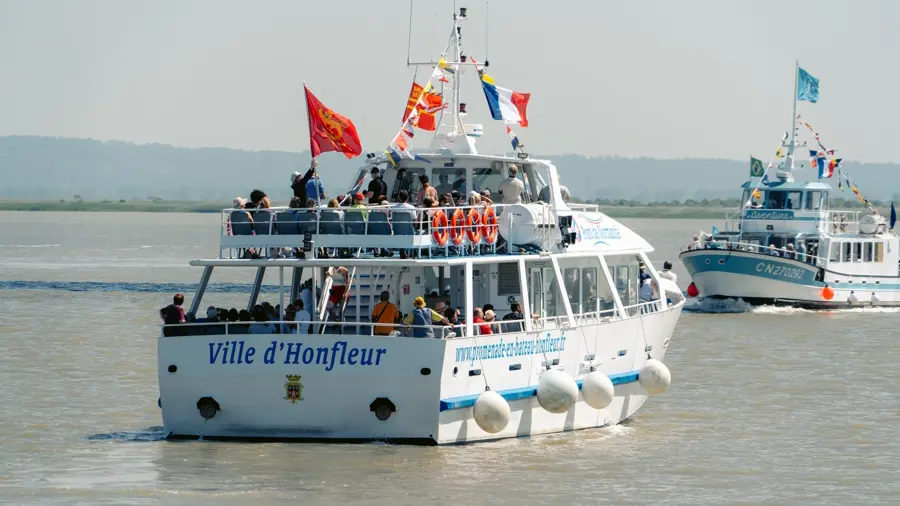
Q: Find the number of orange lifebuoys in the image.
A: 4